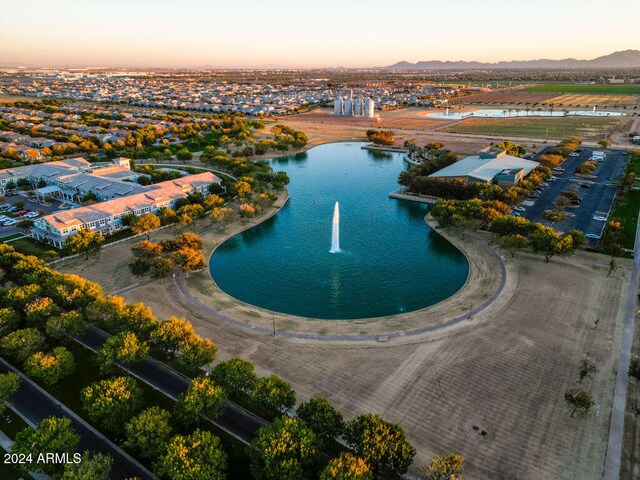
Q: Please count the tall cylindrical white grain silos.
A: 4